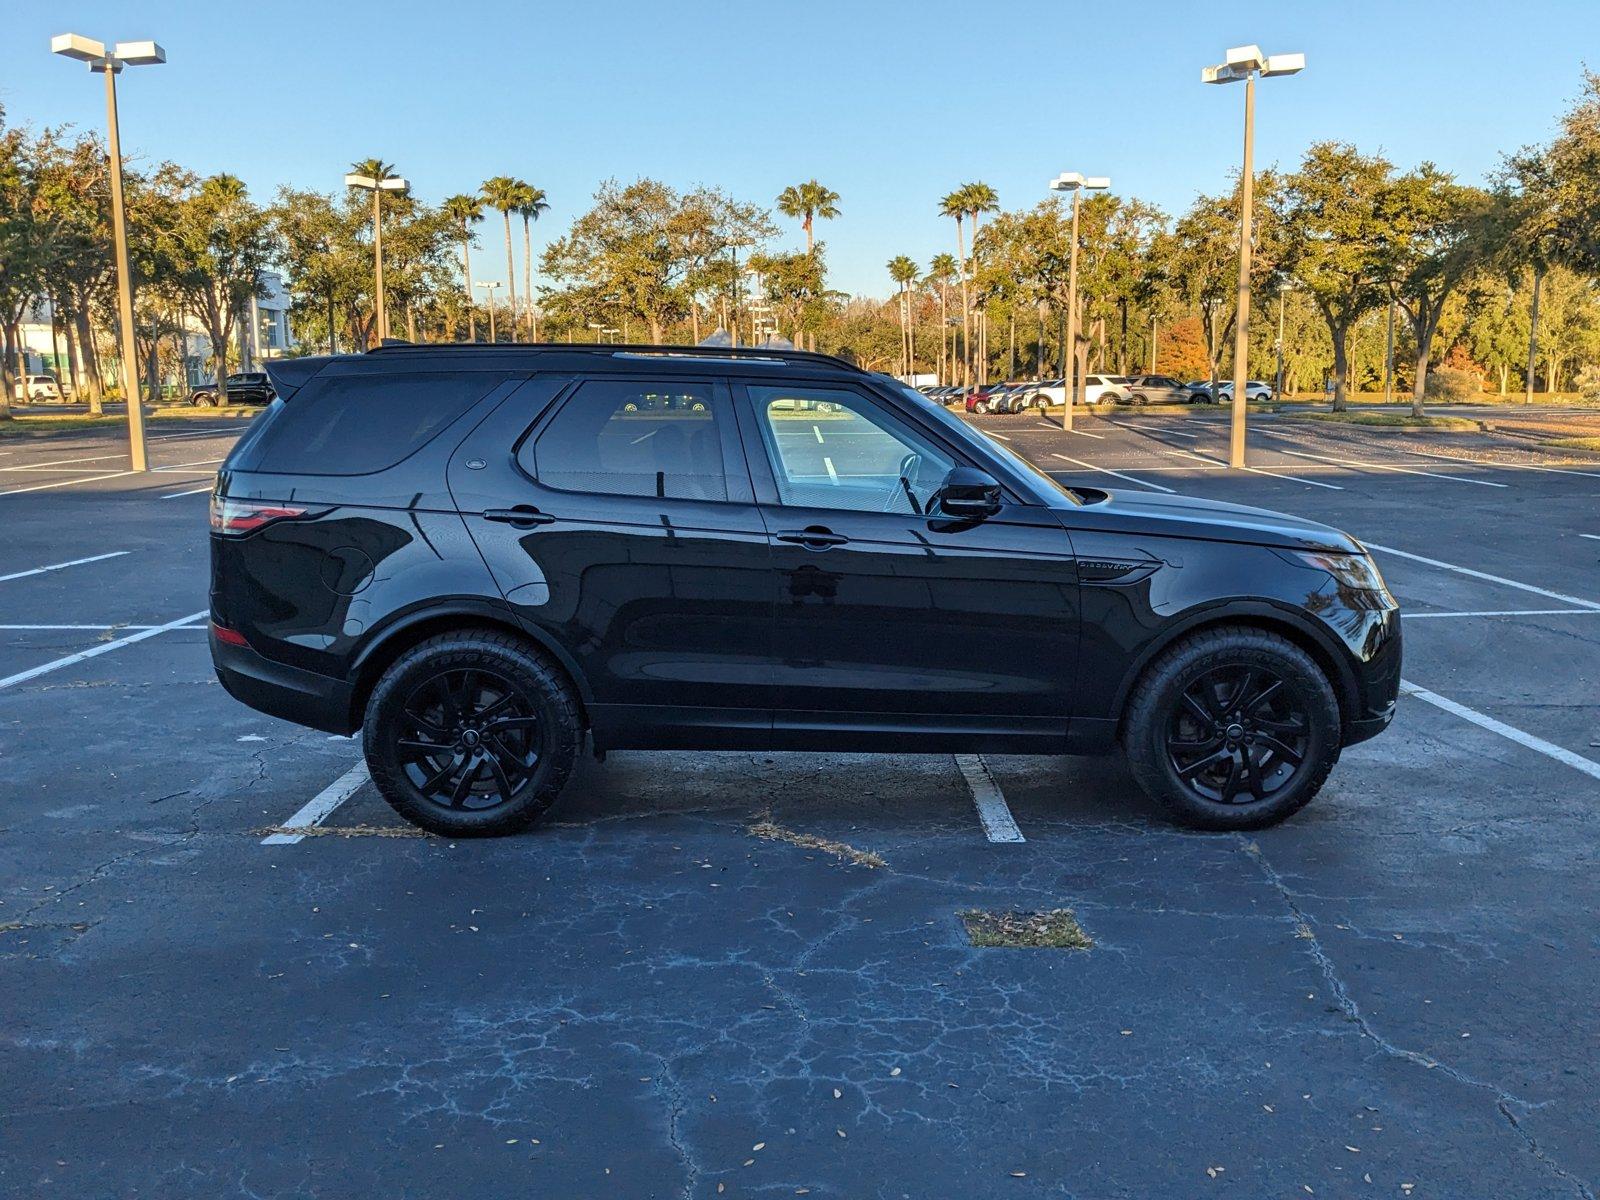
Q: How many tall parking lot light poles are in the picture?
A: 4